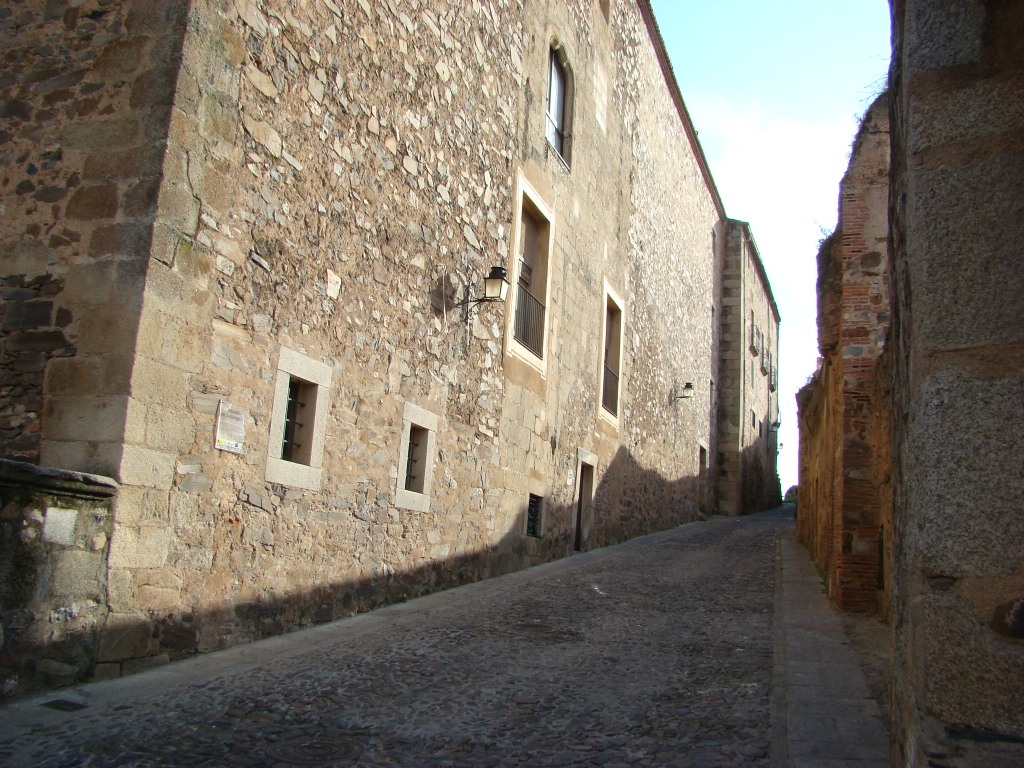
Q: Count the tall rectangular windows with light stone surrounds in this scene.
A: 2